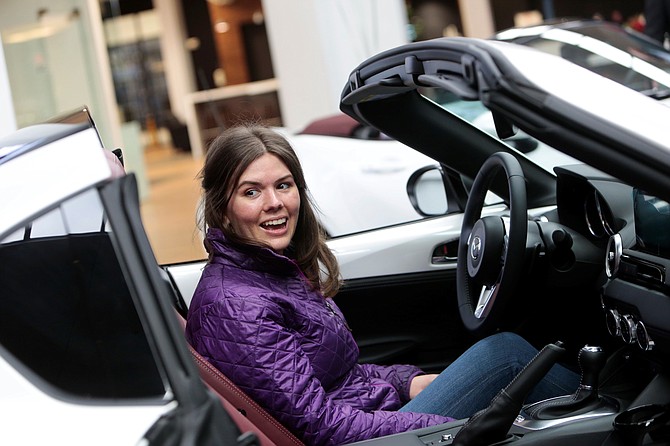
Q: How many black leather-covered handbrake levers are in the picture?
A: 1